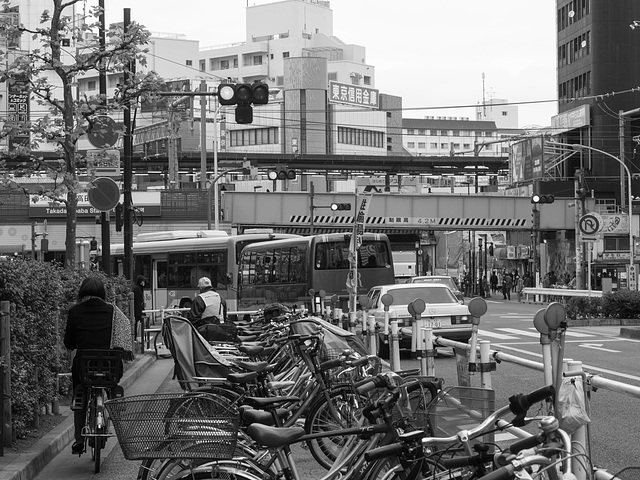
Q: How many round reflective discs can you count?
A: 11